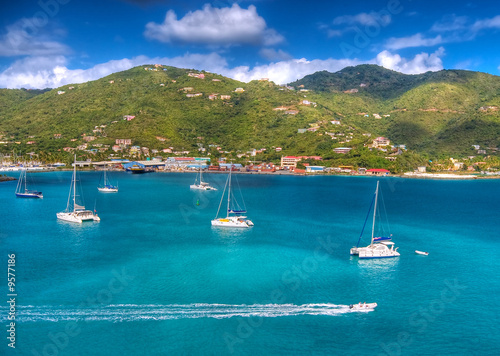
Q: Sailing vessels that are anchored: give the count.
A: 6